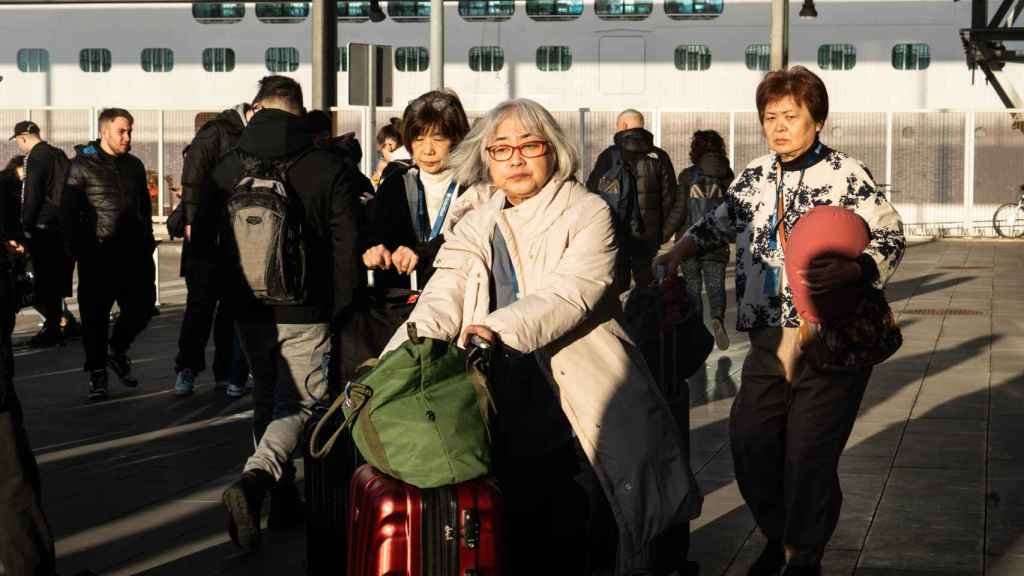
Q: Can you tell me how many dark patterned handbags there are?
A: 1